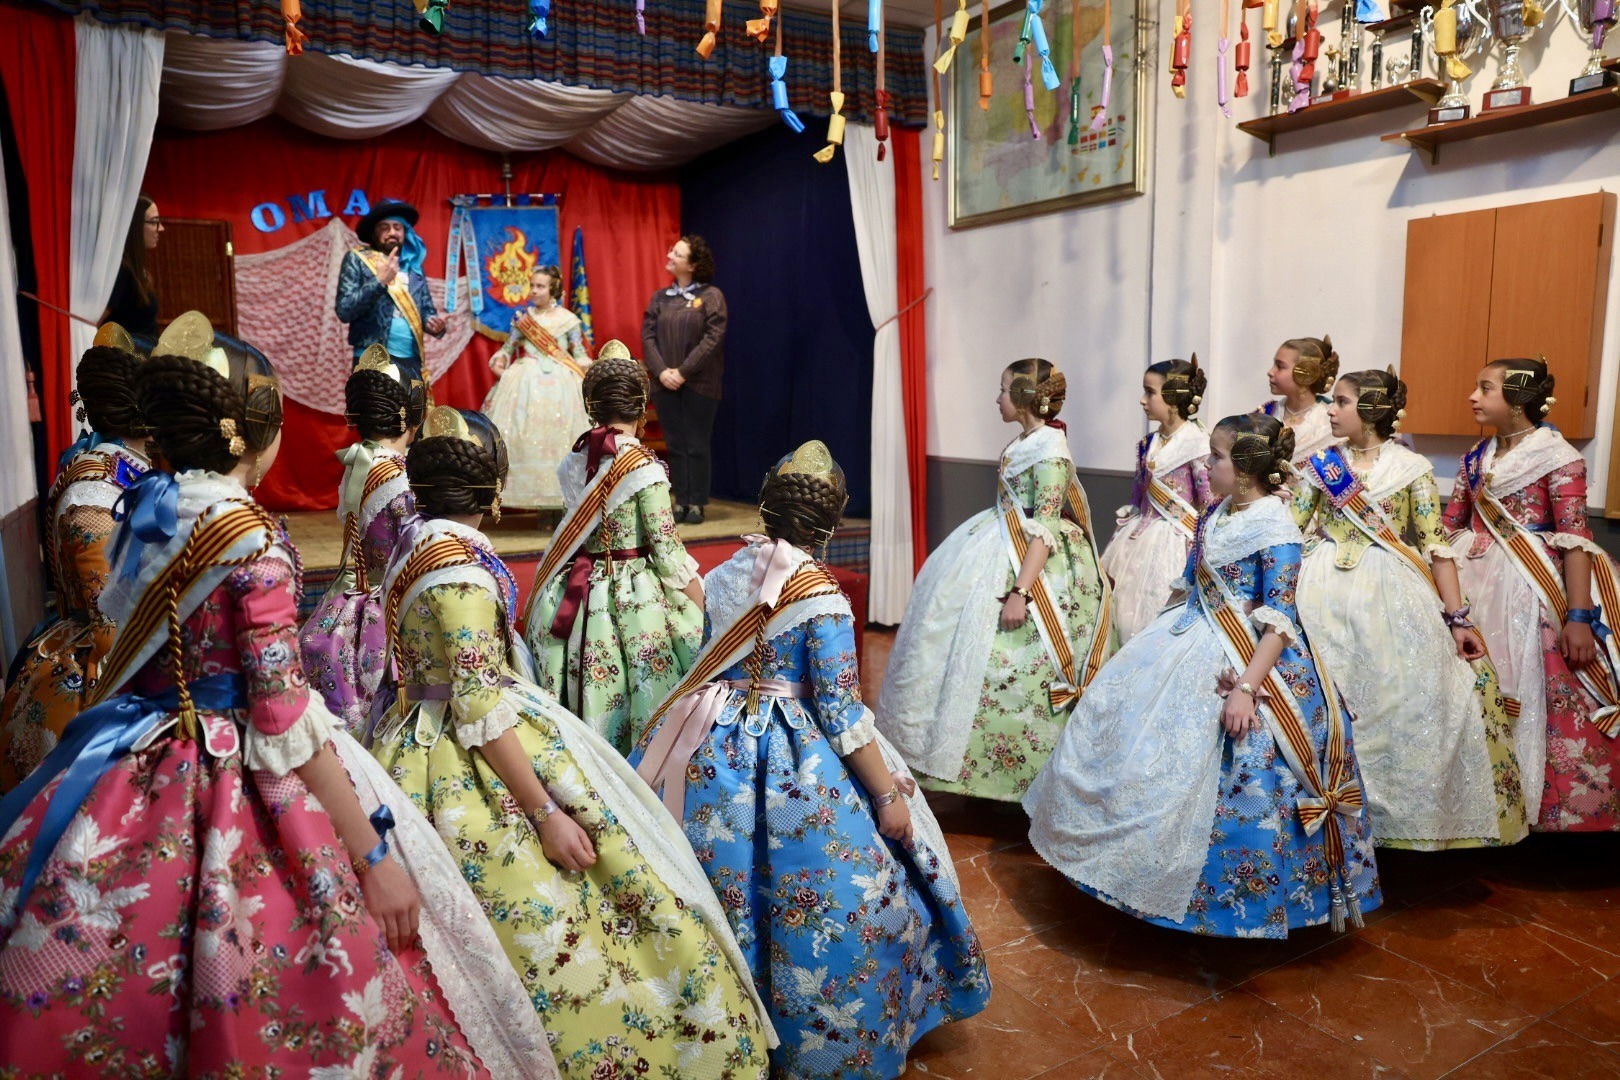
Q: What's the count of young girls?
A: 13